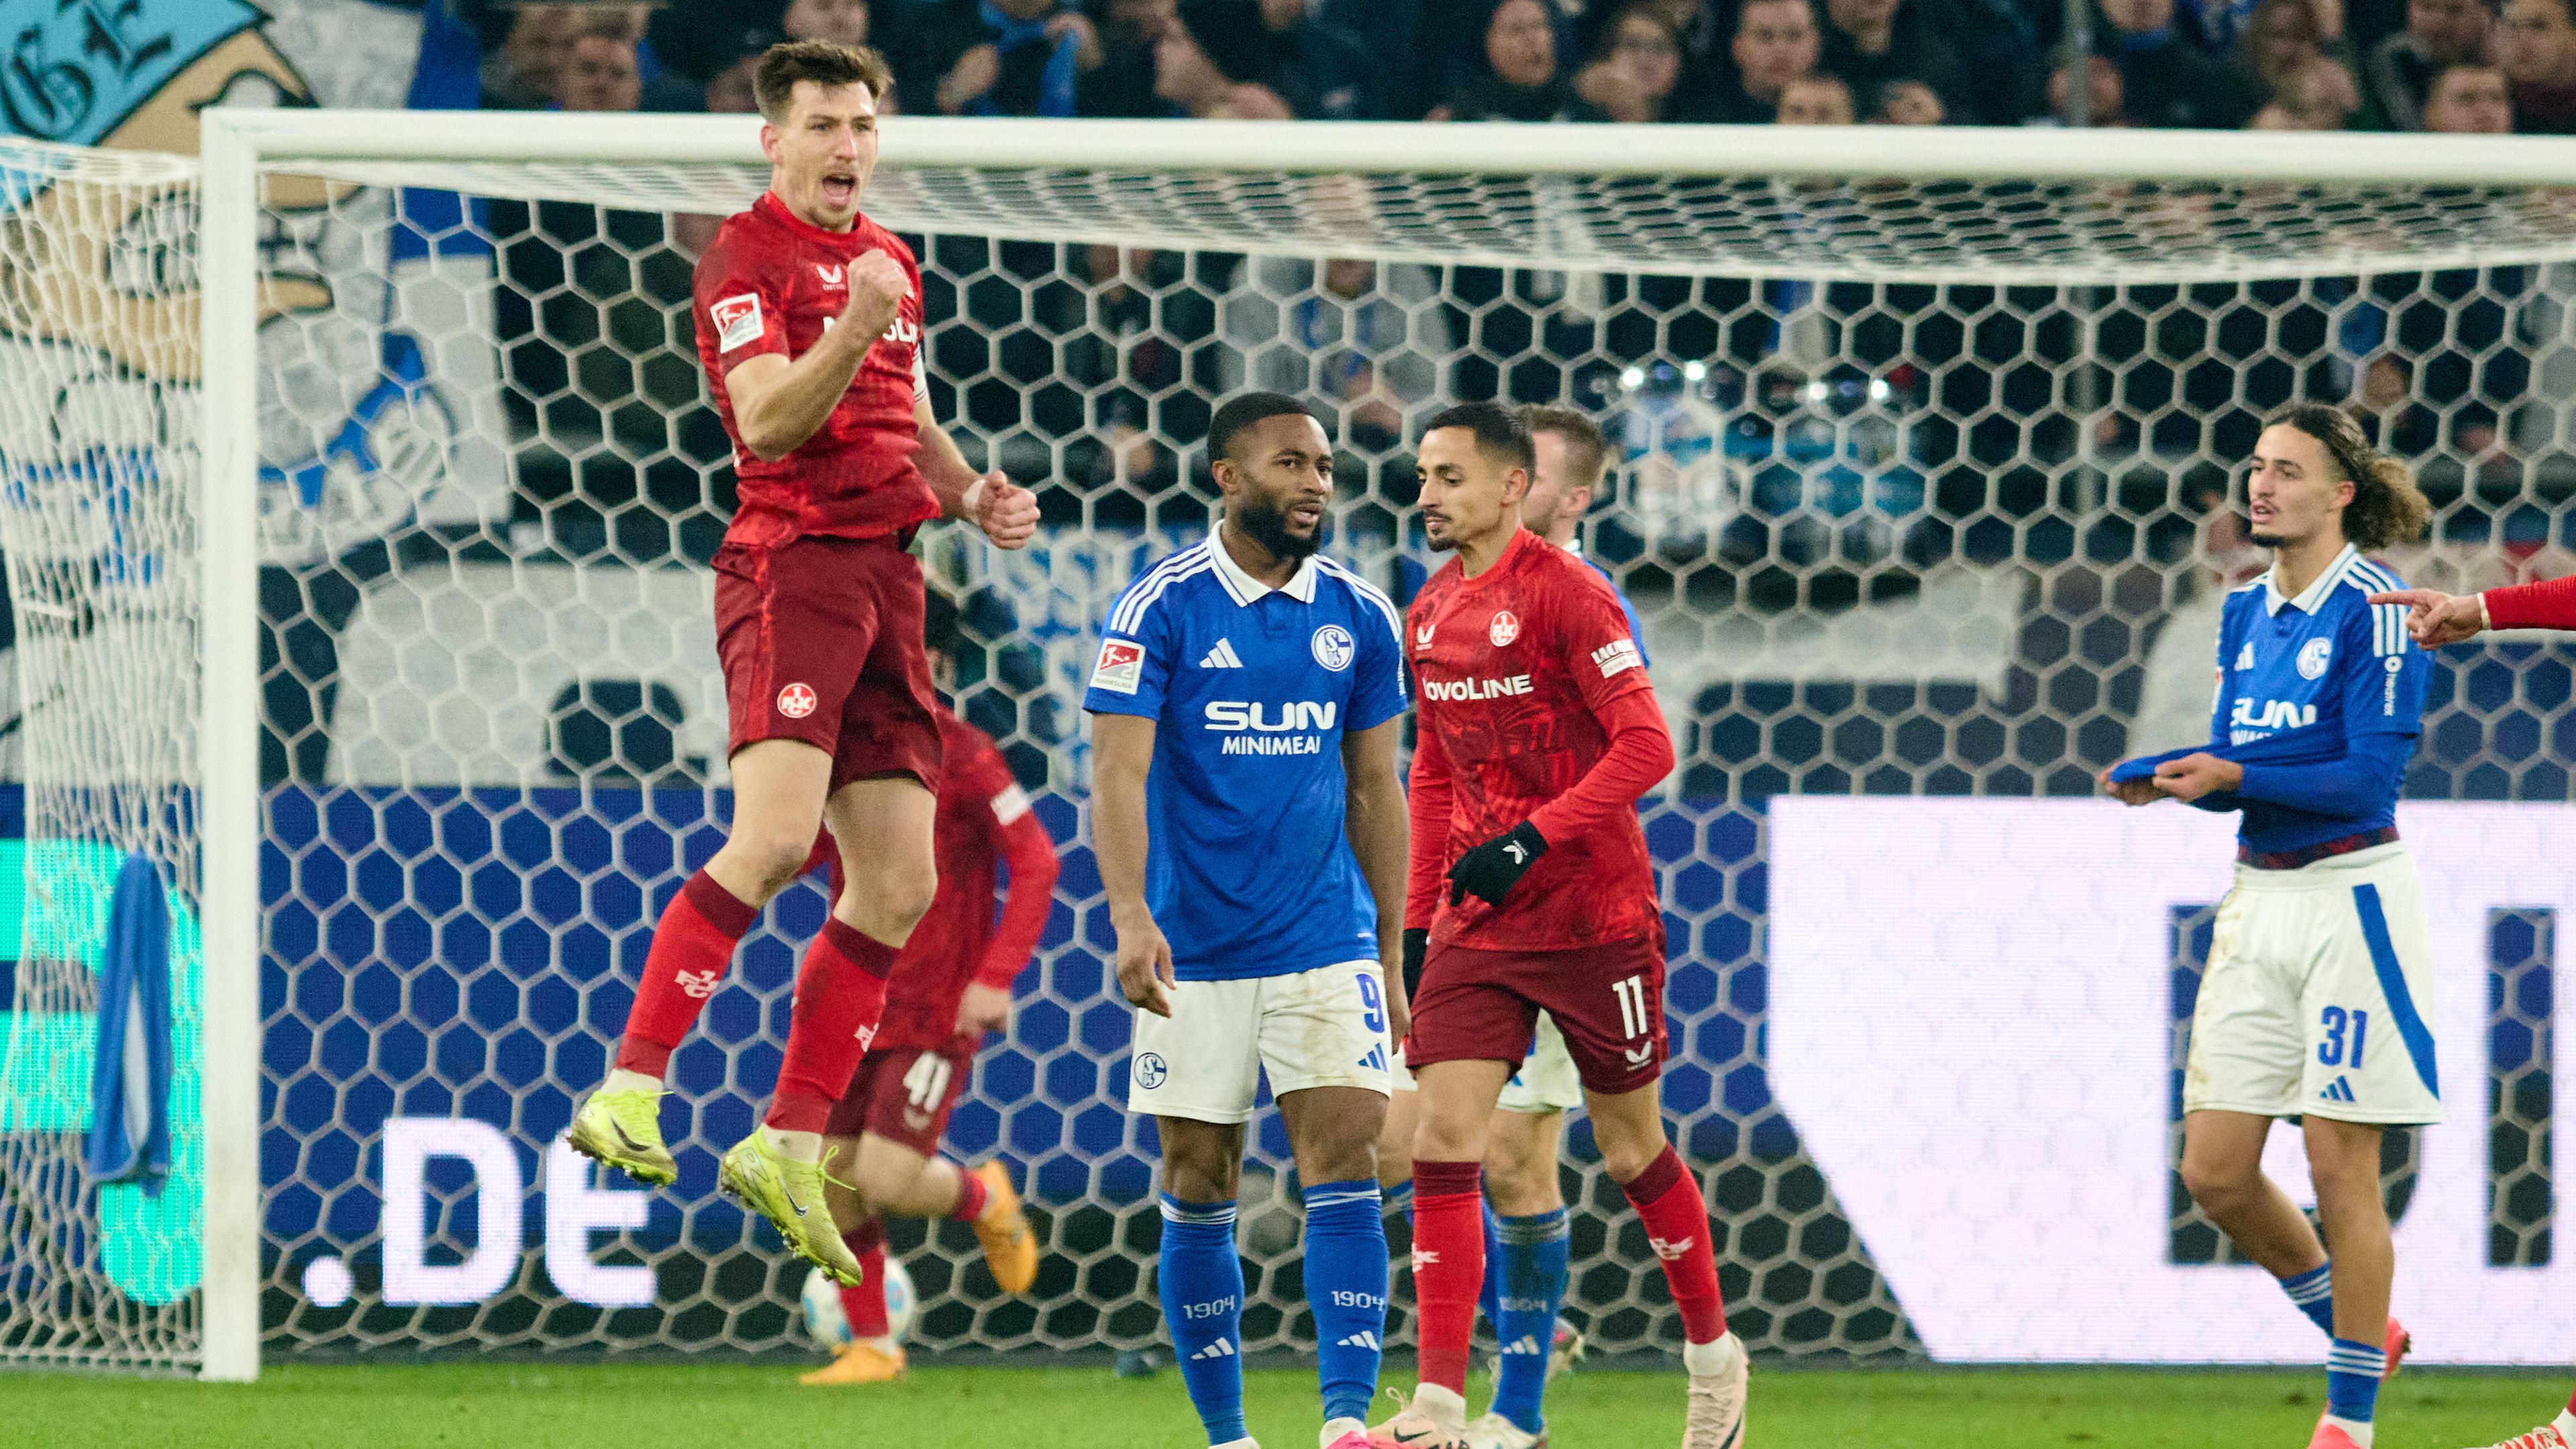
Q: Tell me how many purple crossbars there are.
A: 0